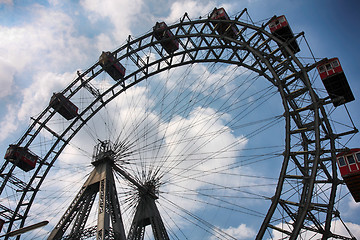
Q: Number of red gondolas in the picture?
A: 8